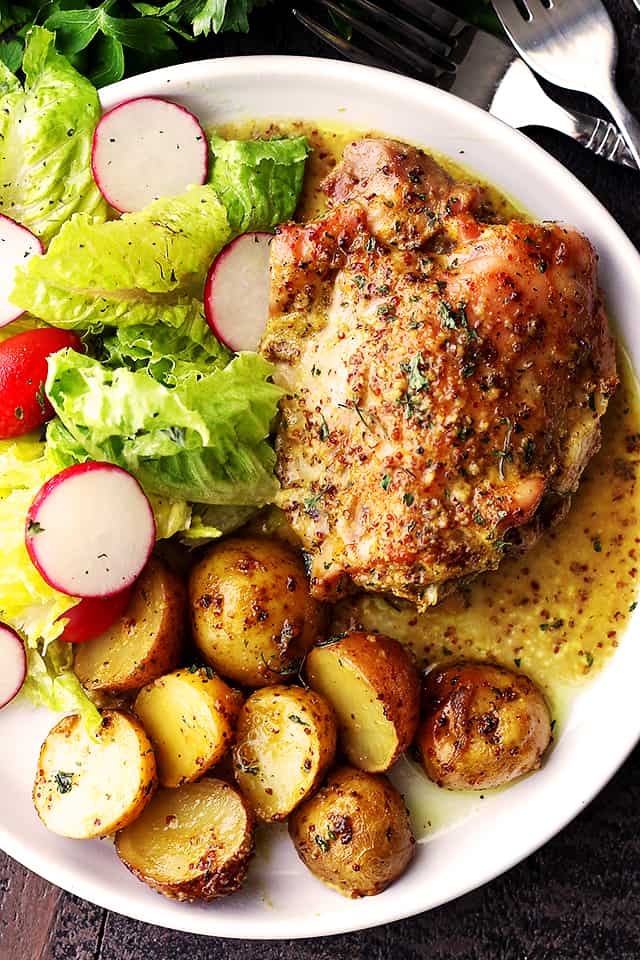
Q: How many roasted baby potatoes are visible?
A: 9